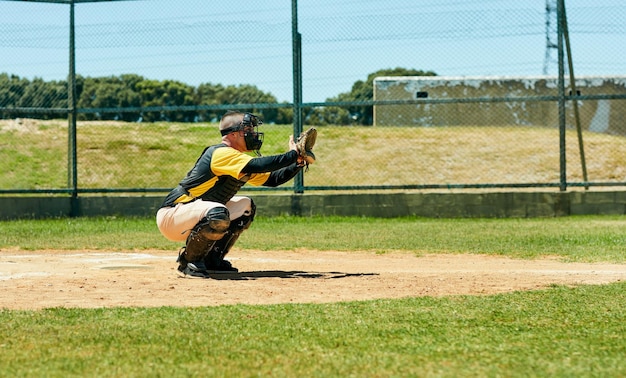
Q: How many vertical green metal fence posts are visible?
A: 3